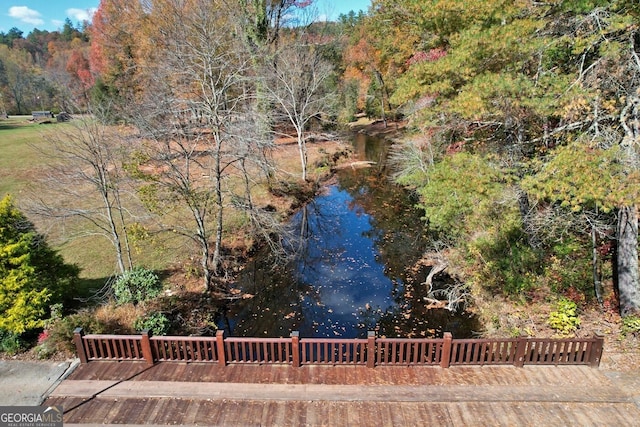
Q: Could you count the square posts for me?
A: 8